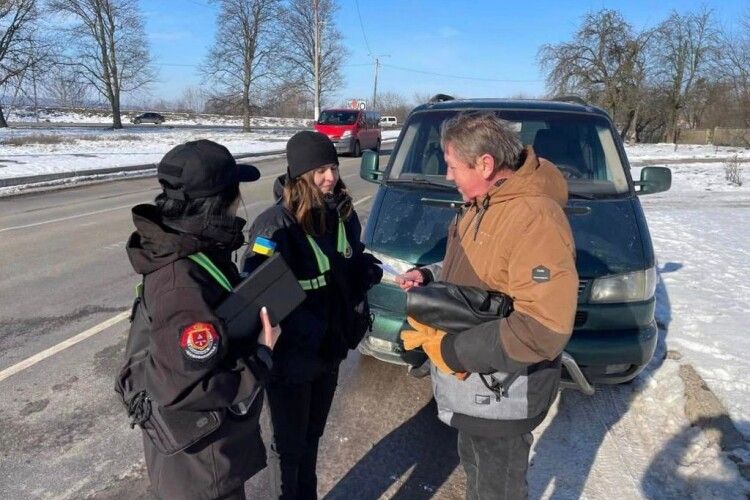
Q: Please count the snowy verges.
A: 2